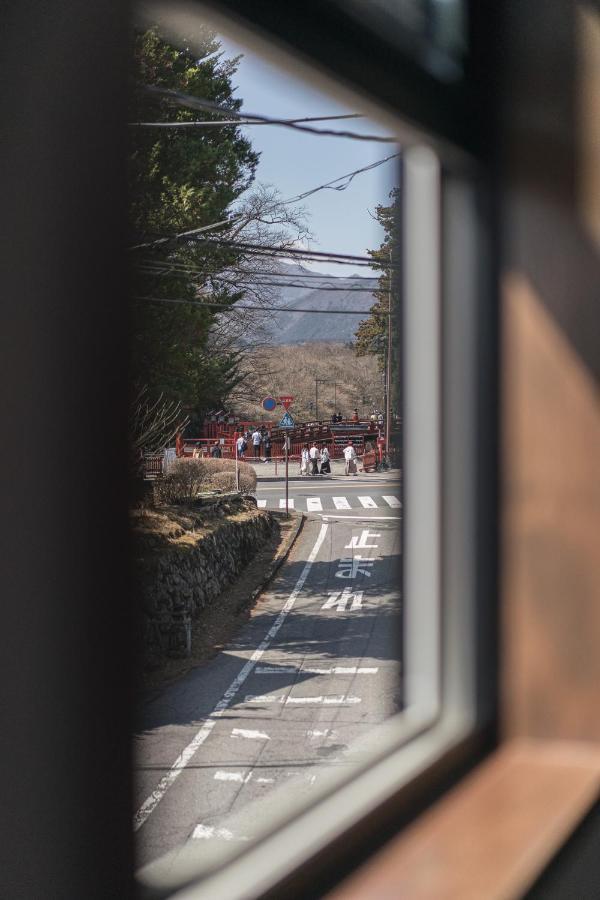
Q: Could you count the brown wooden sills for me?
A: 1